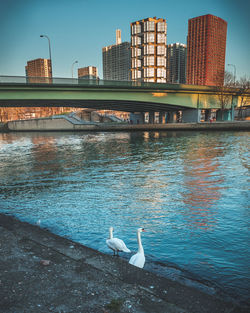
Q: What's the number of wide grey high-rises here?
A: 2